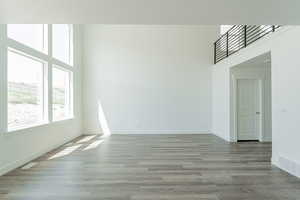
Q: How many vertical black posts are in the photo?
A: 4